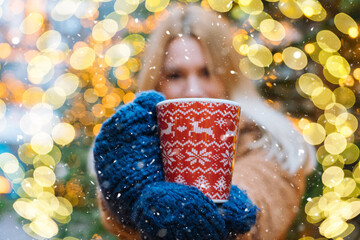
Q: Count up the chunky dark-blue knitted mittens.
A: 2